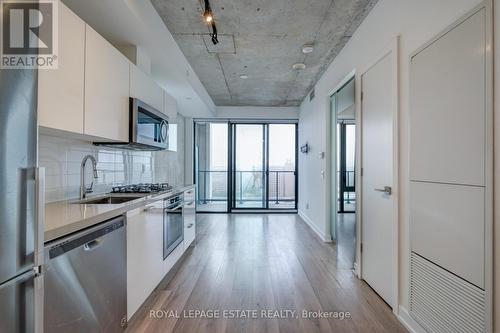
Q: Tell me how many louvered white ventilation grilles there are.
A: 1